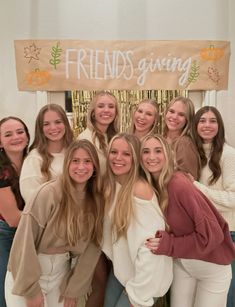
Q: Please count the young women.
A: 9